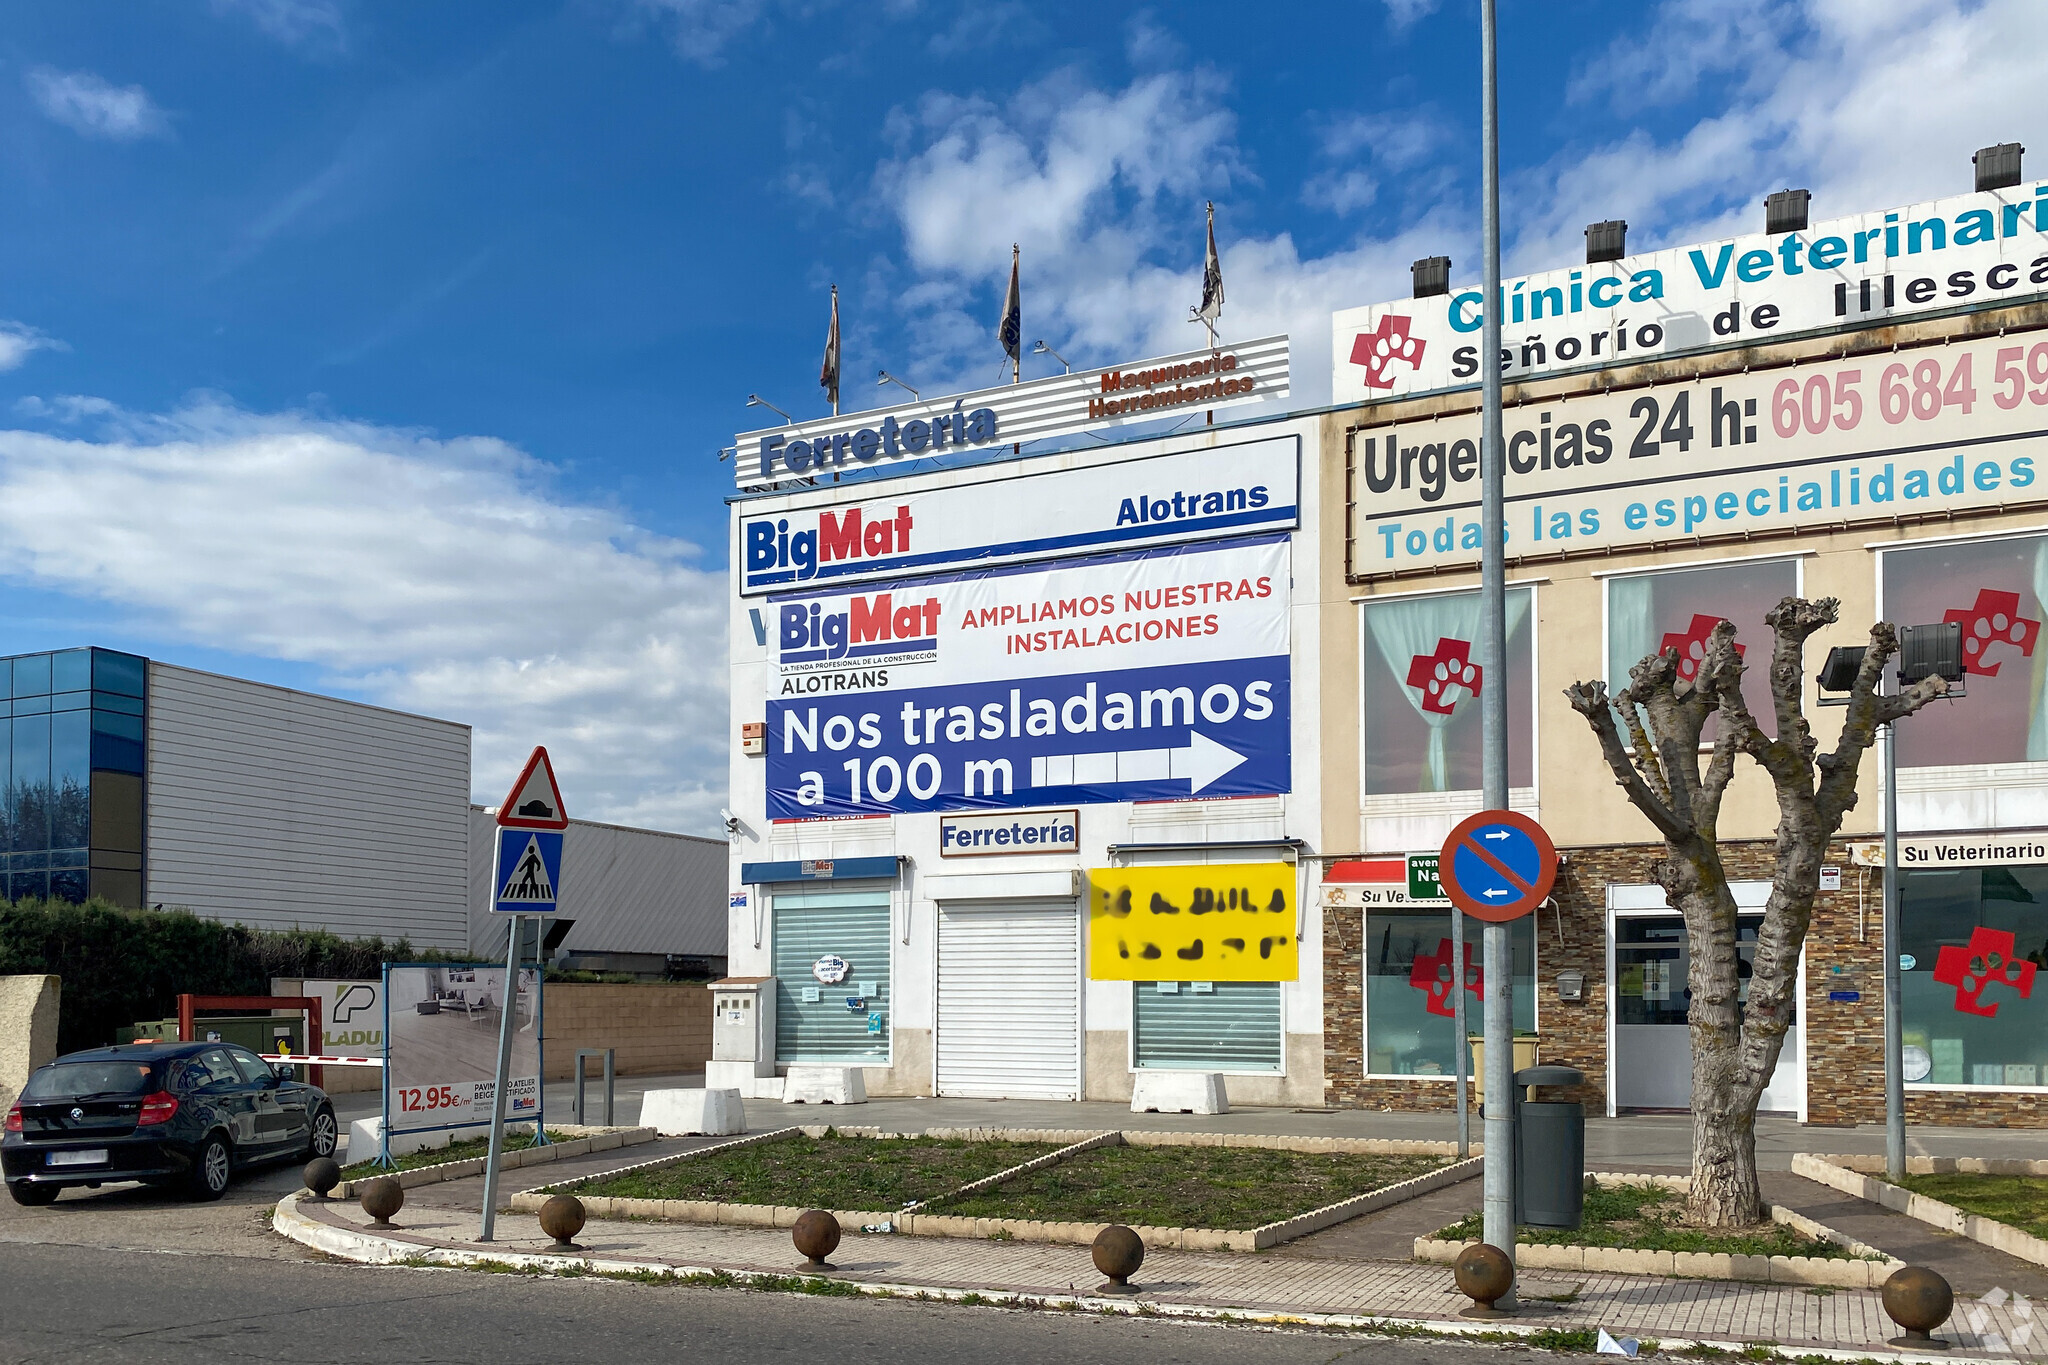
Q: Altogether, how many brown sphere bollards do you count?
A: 7